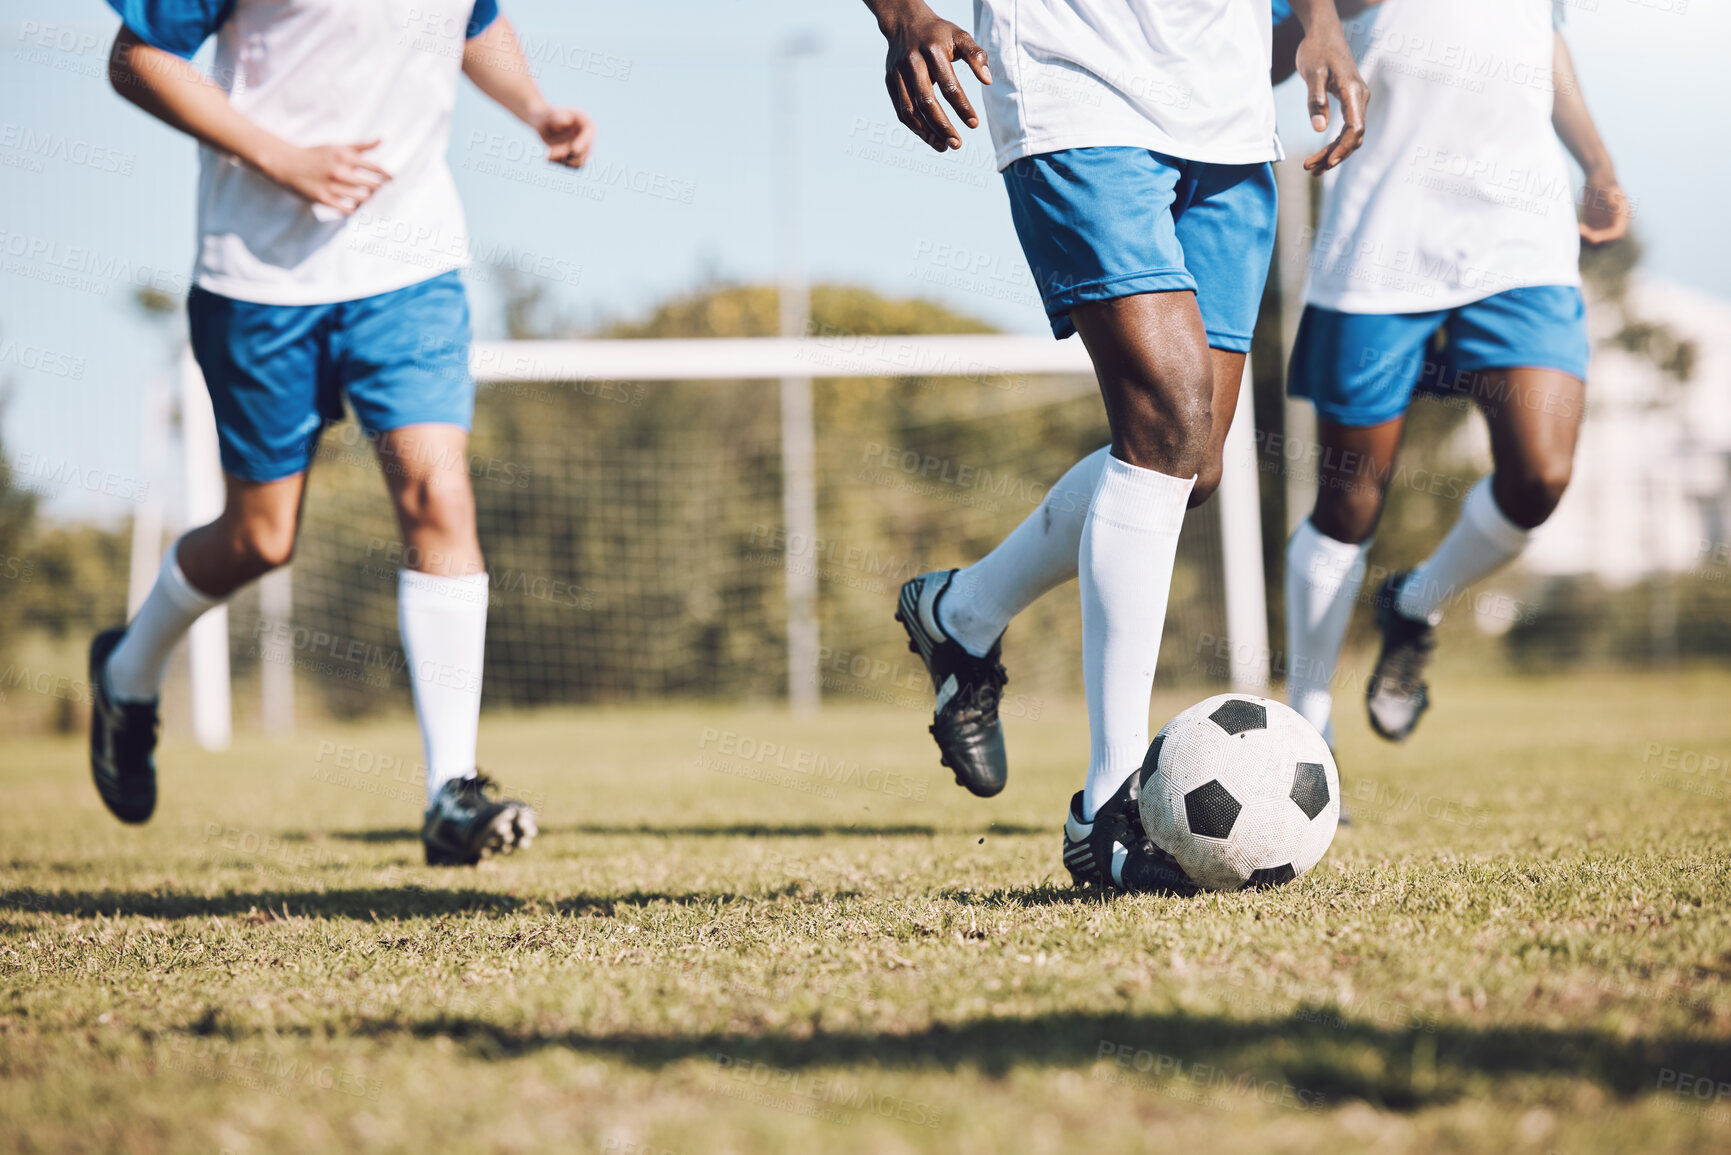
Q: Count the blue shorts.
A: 3